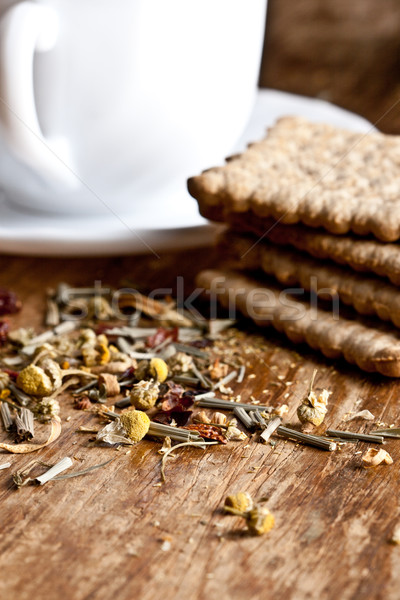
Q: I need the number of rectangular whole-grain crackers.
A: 4